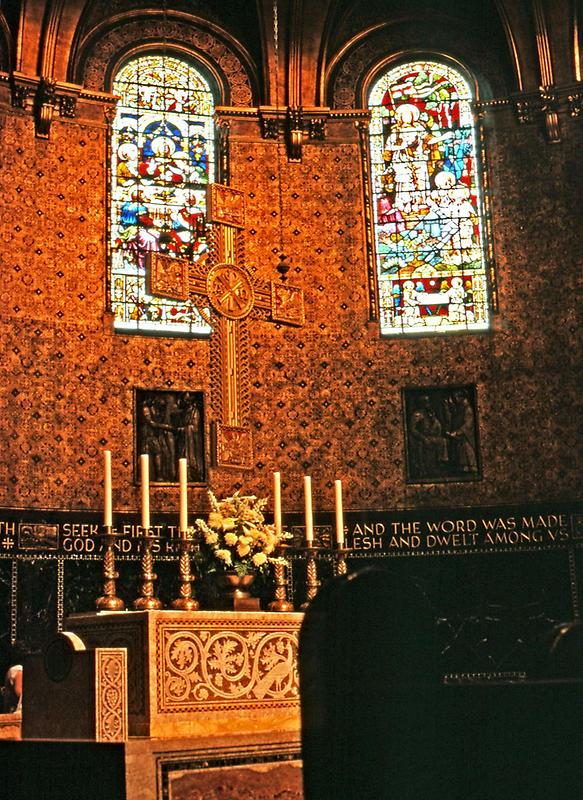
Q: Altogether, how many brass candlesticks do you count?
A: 6